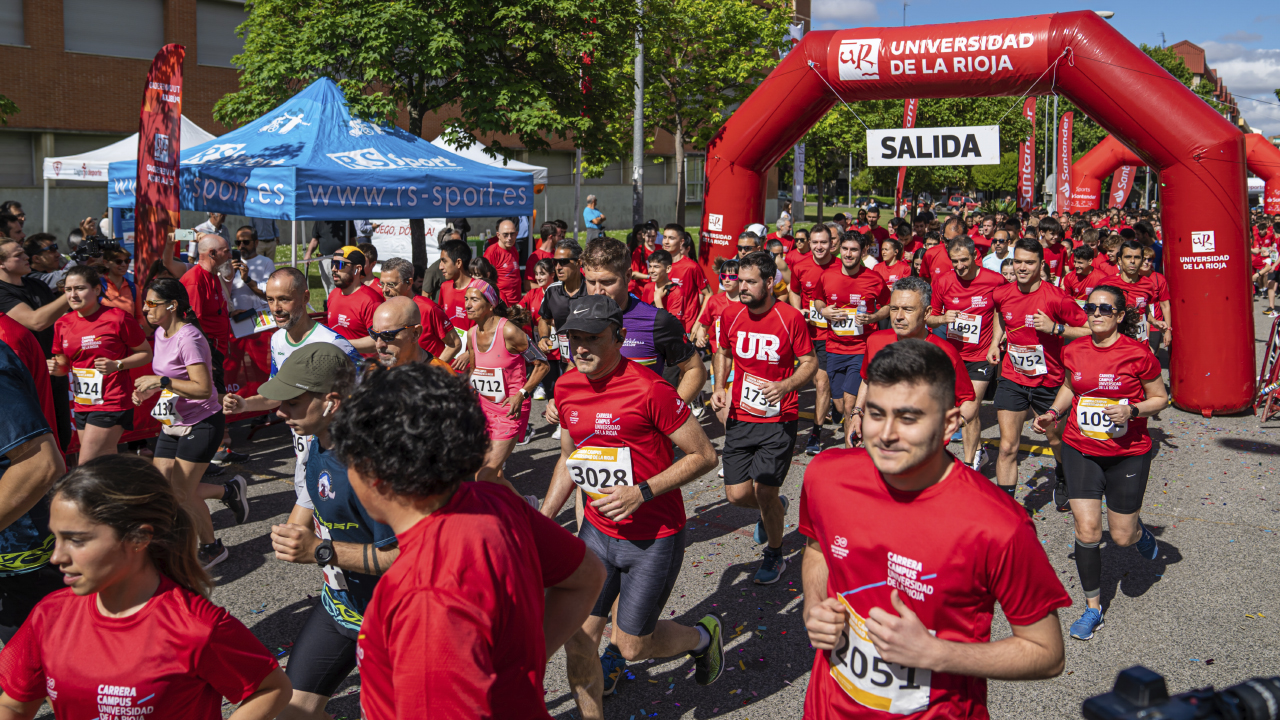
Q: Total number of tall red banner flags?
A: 5